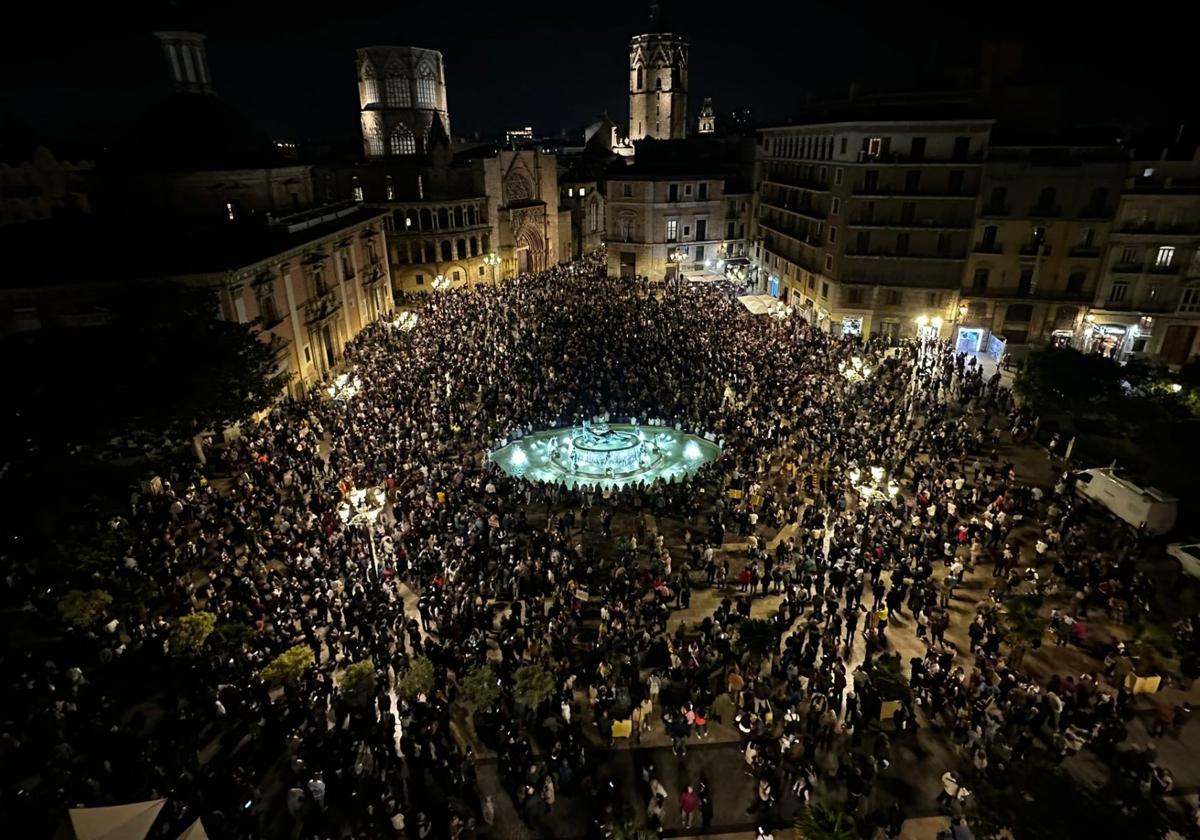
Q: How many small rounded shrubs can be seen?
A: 7